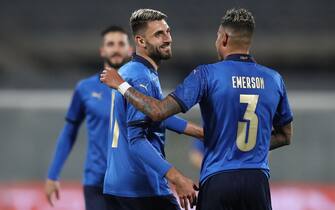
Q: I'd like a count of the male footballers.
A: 3